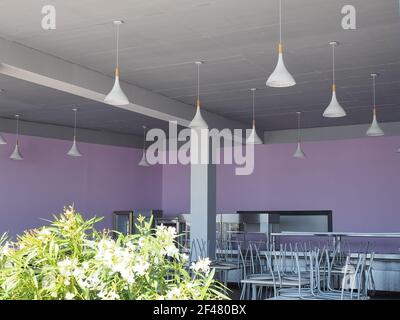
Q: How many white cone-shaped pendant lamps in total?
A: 11